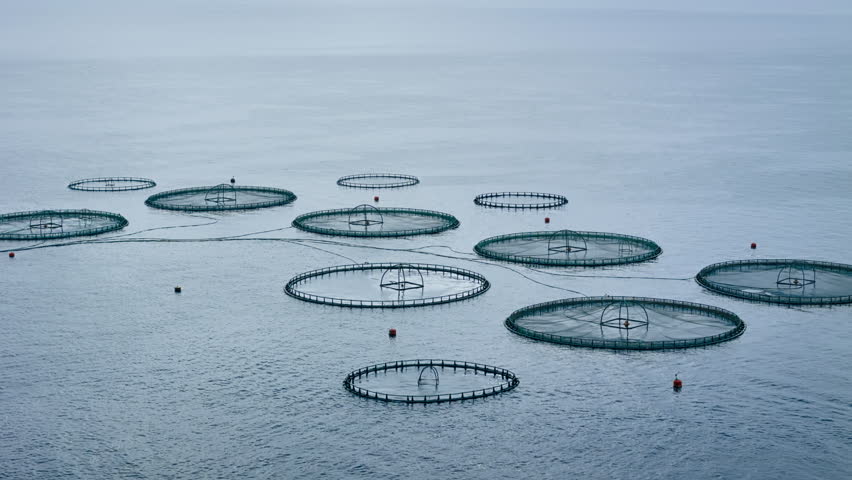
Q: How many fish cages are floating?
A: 11